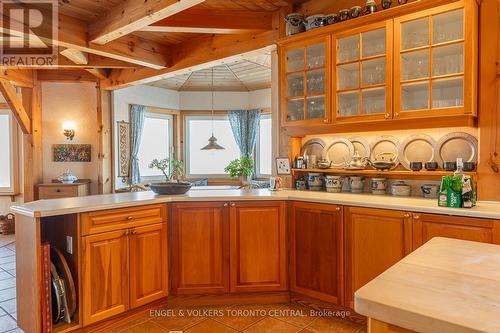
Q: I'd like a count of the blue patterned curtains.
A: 2